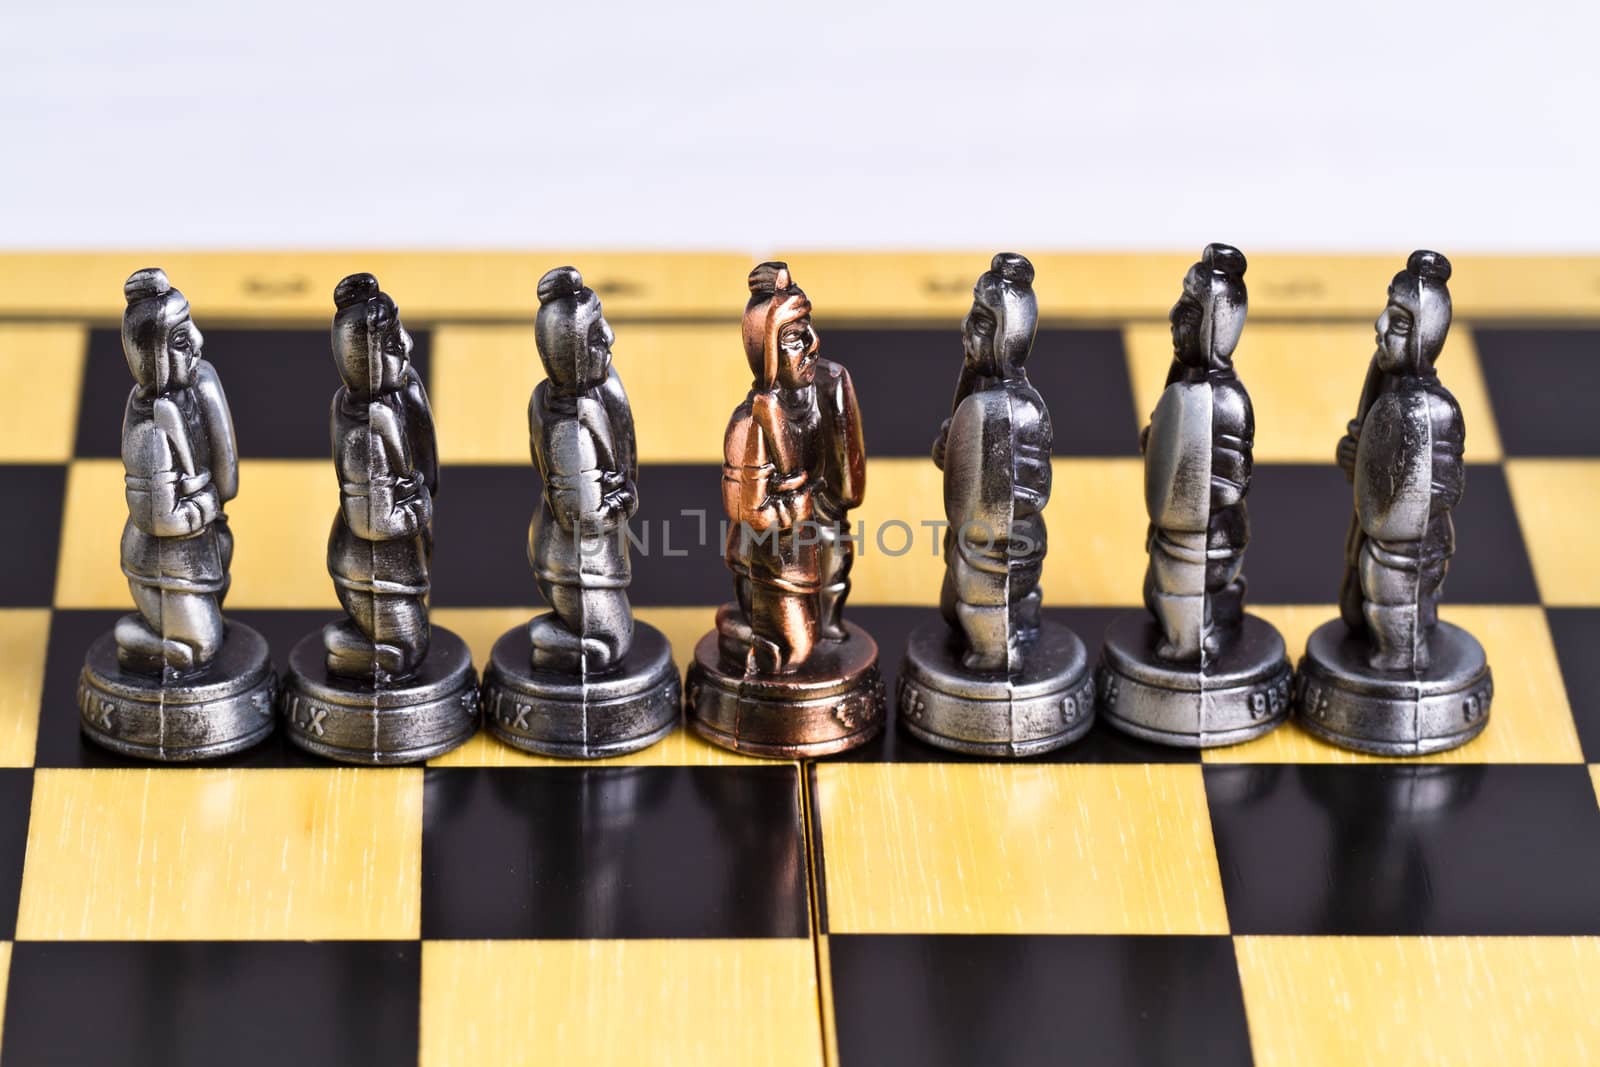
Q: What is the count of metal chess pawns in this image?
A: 7